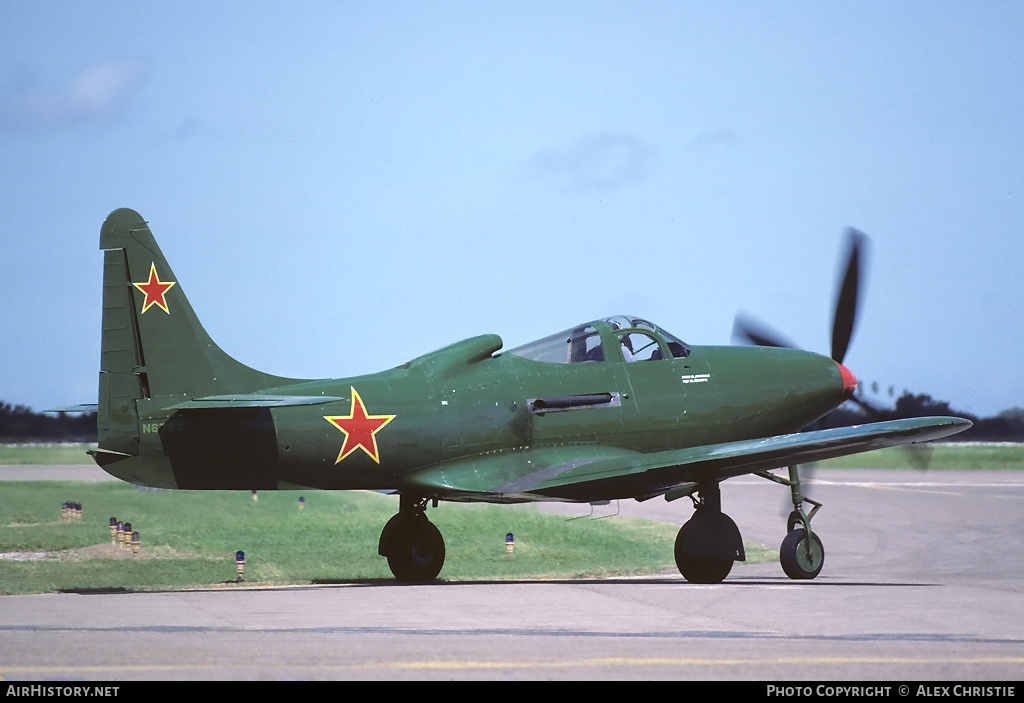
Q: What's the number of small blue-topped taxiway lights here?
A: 12